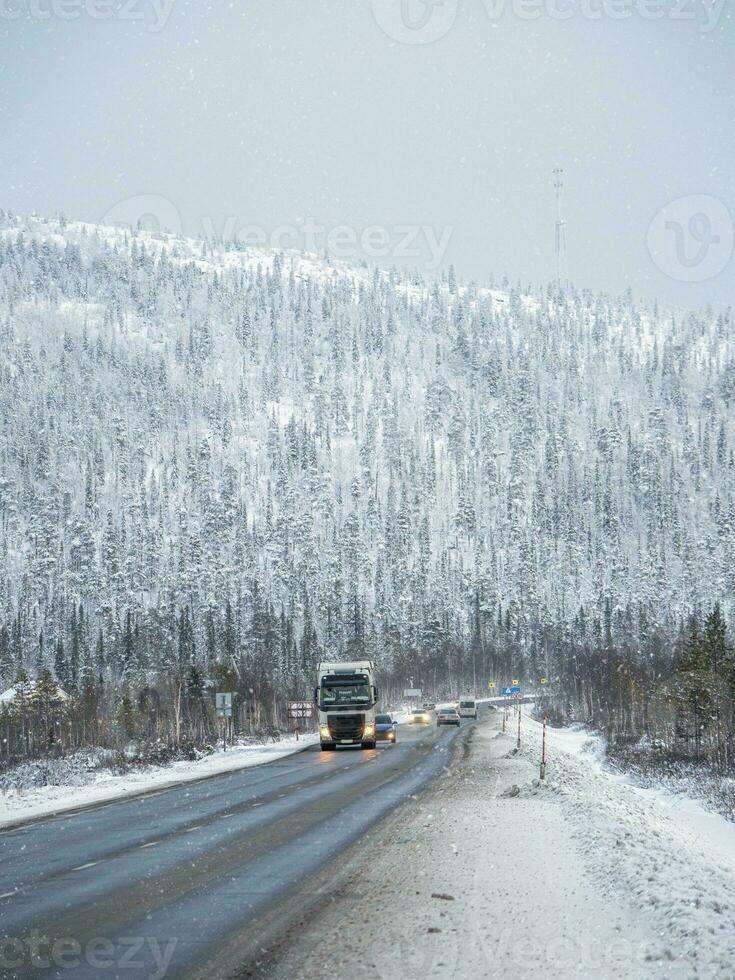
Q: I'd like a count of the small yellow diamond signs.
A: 3